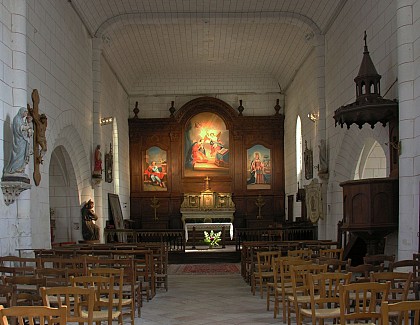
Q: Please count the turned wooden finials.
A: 4